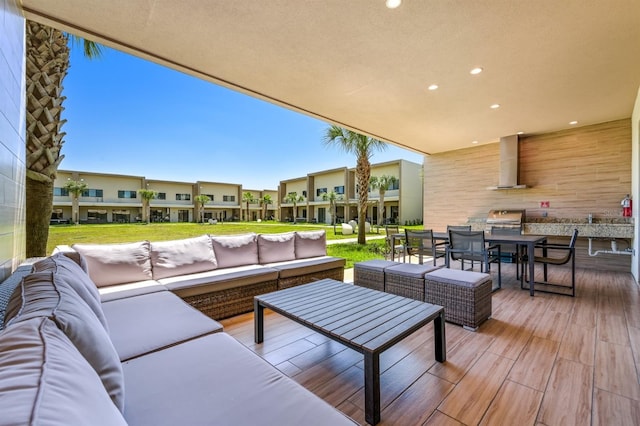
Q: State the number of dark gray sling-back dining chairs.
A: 6